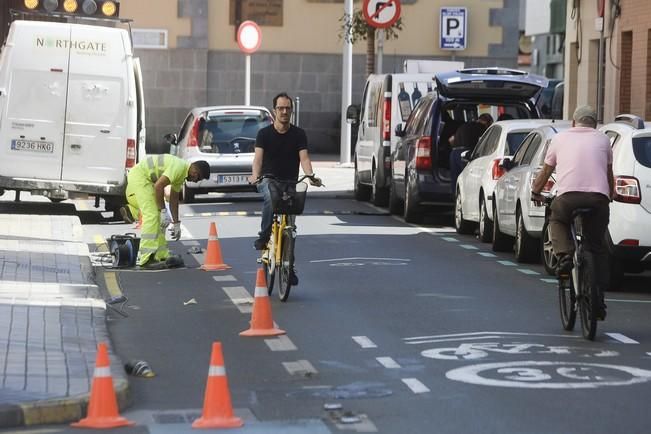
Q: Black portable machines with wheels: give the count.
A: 1